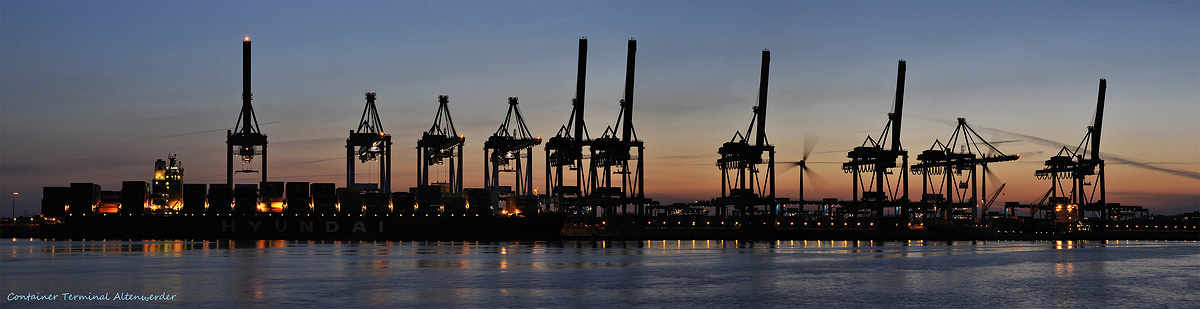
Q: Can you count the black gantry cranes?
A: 10